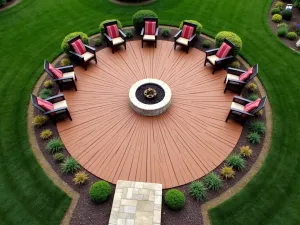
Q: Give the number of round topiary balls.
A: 7